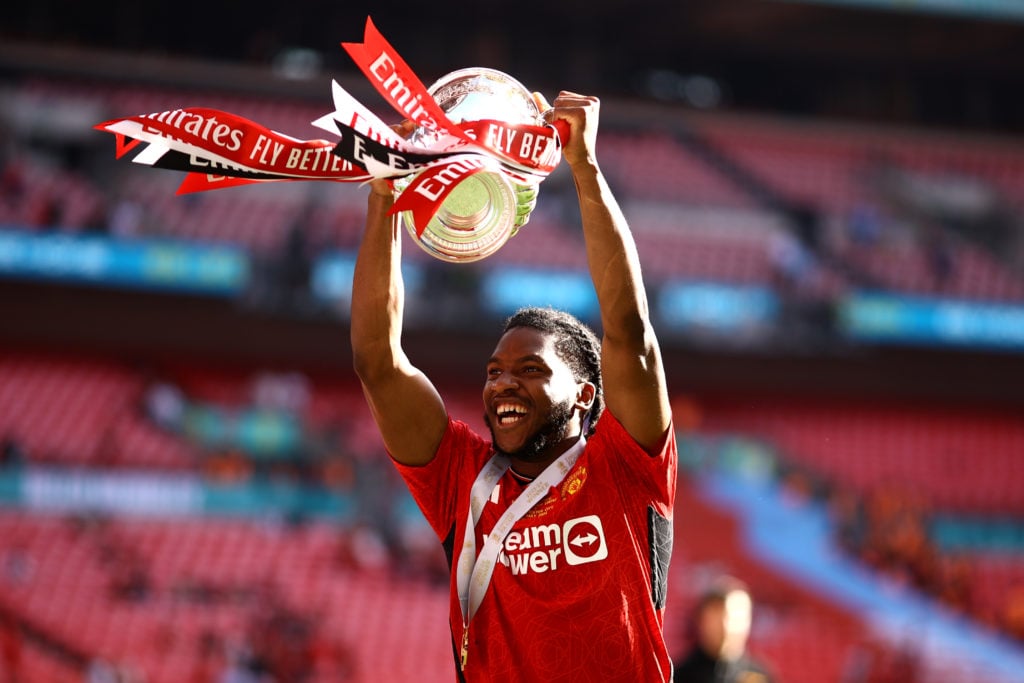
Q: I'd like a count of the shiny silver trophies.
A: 1